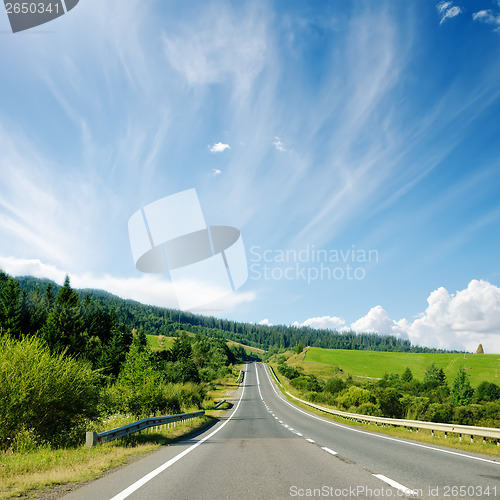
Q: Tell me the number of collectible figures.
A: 0